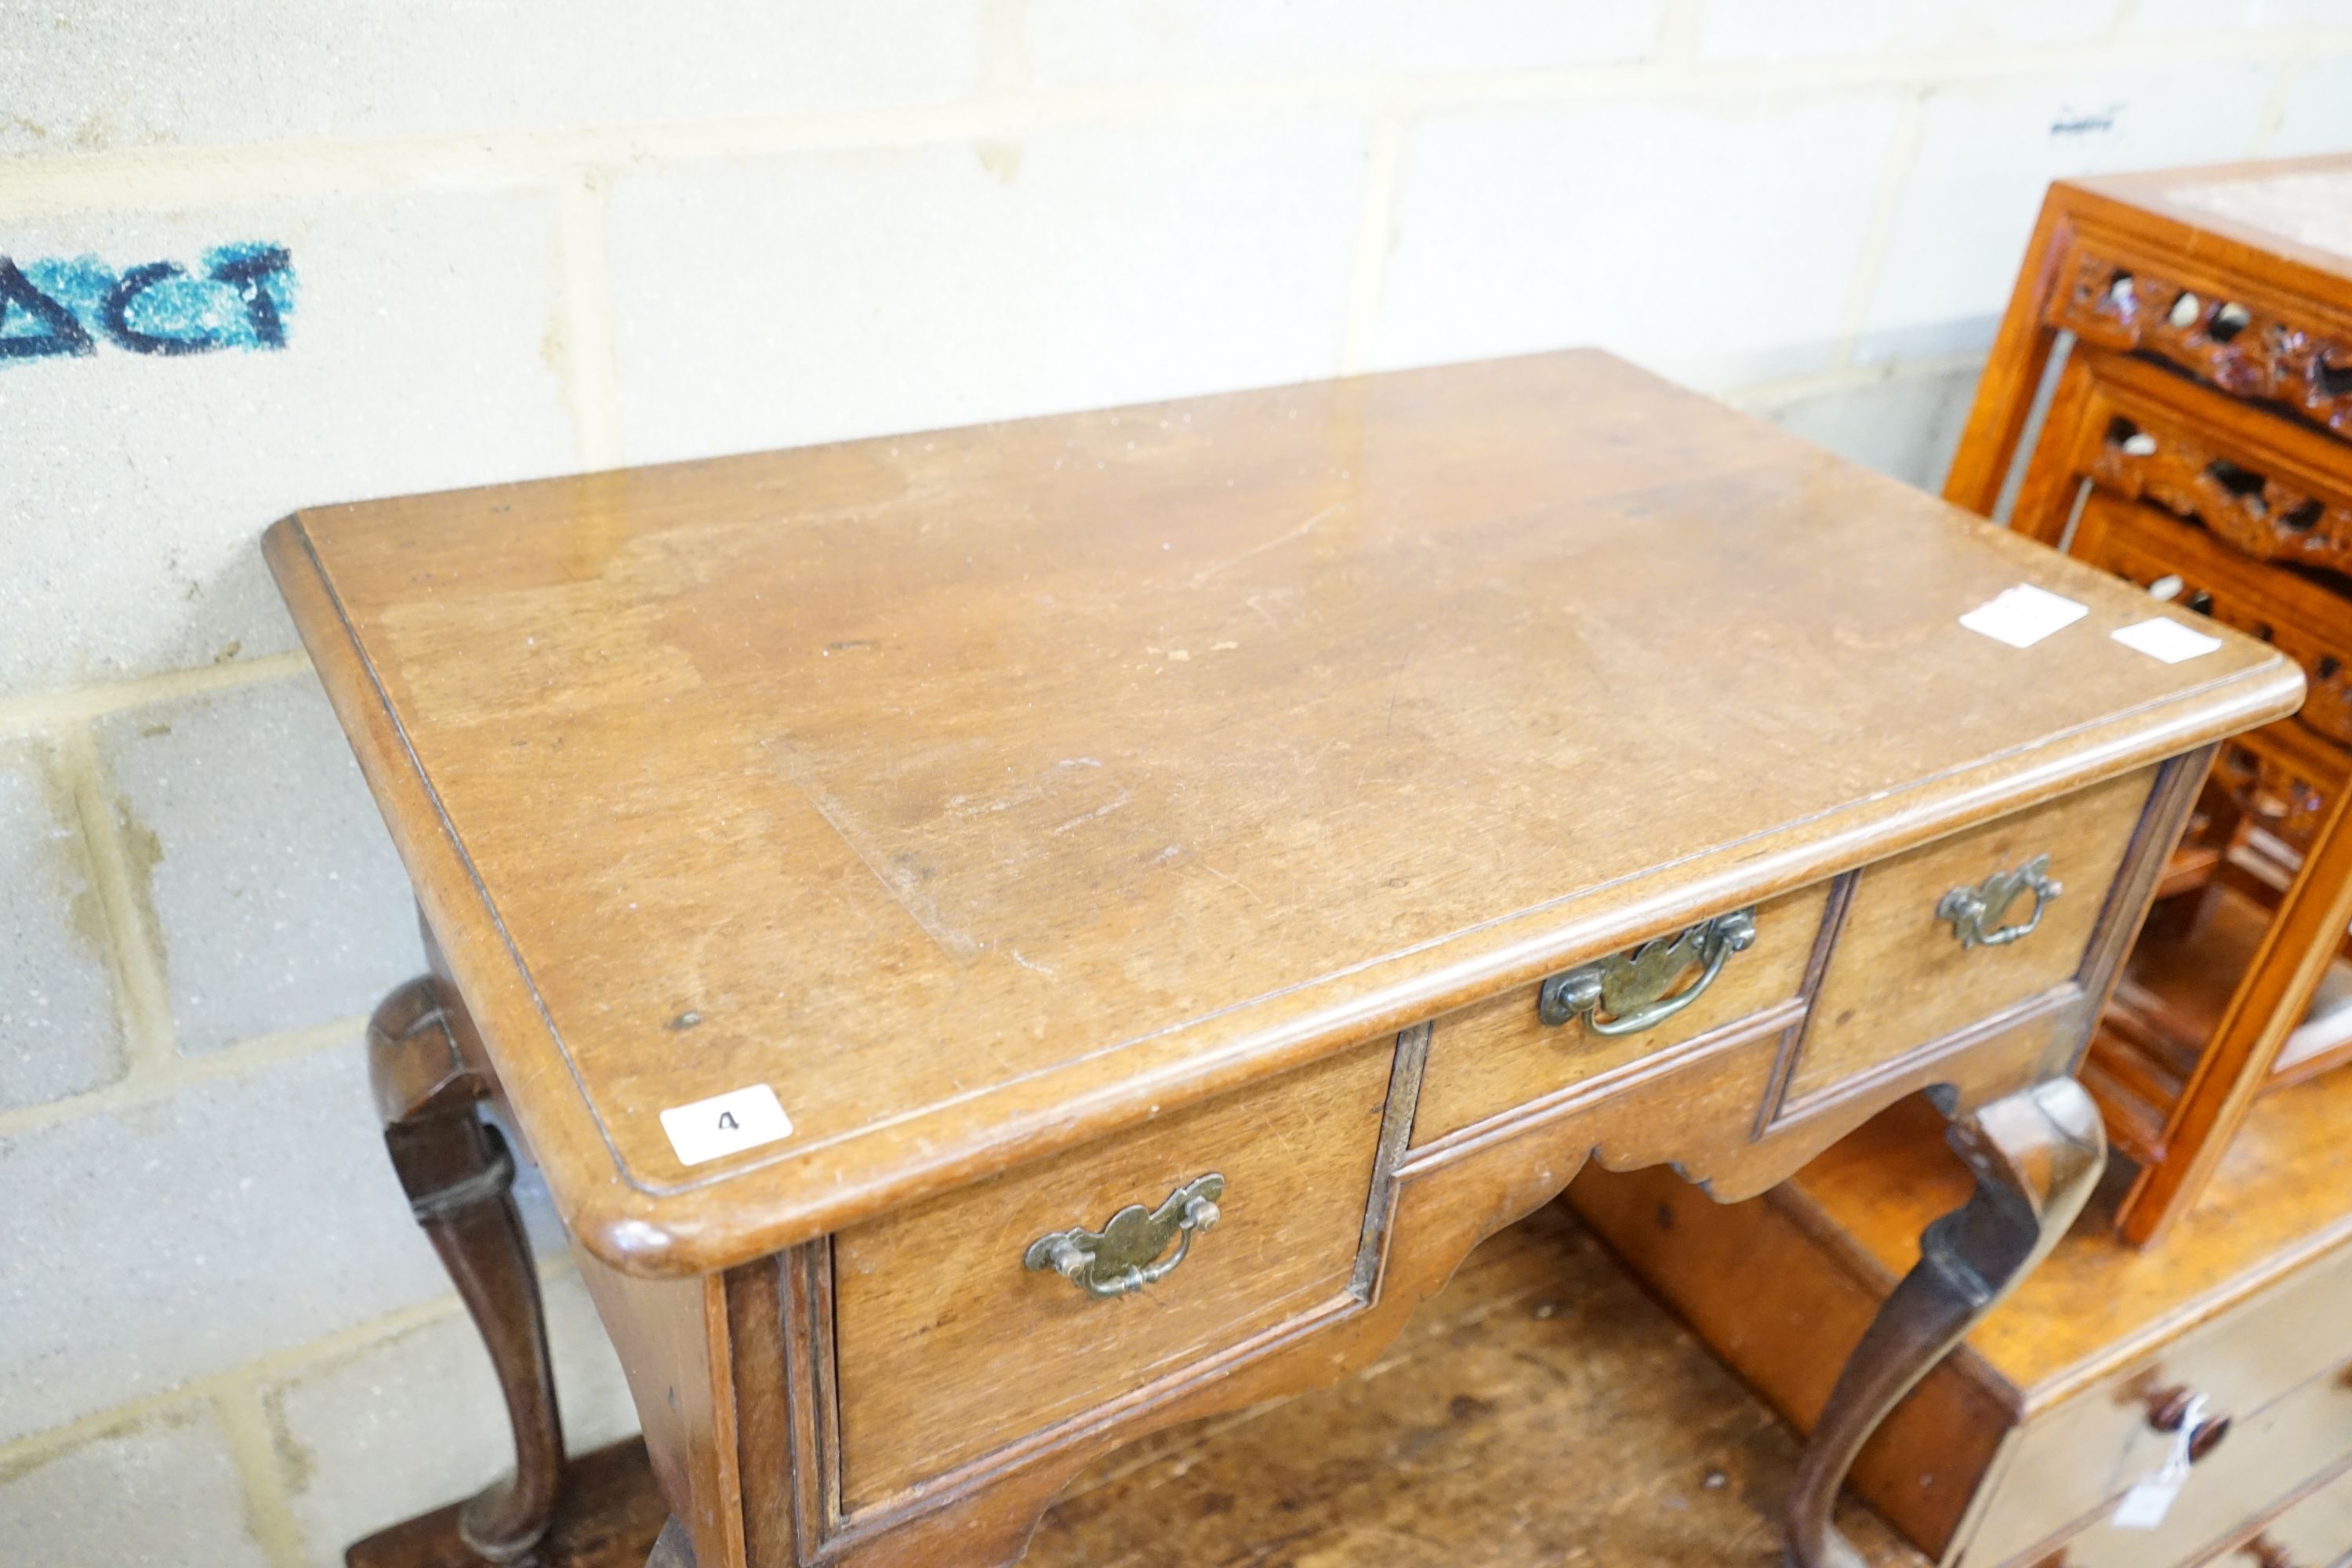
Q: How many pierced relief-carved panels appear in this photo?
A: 4